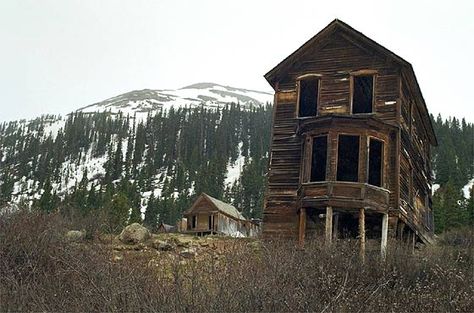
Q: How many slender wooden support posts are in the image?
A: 4